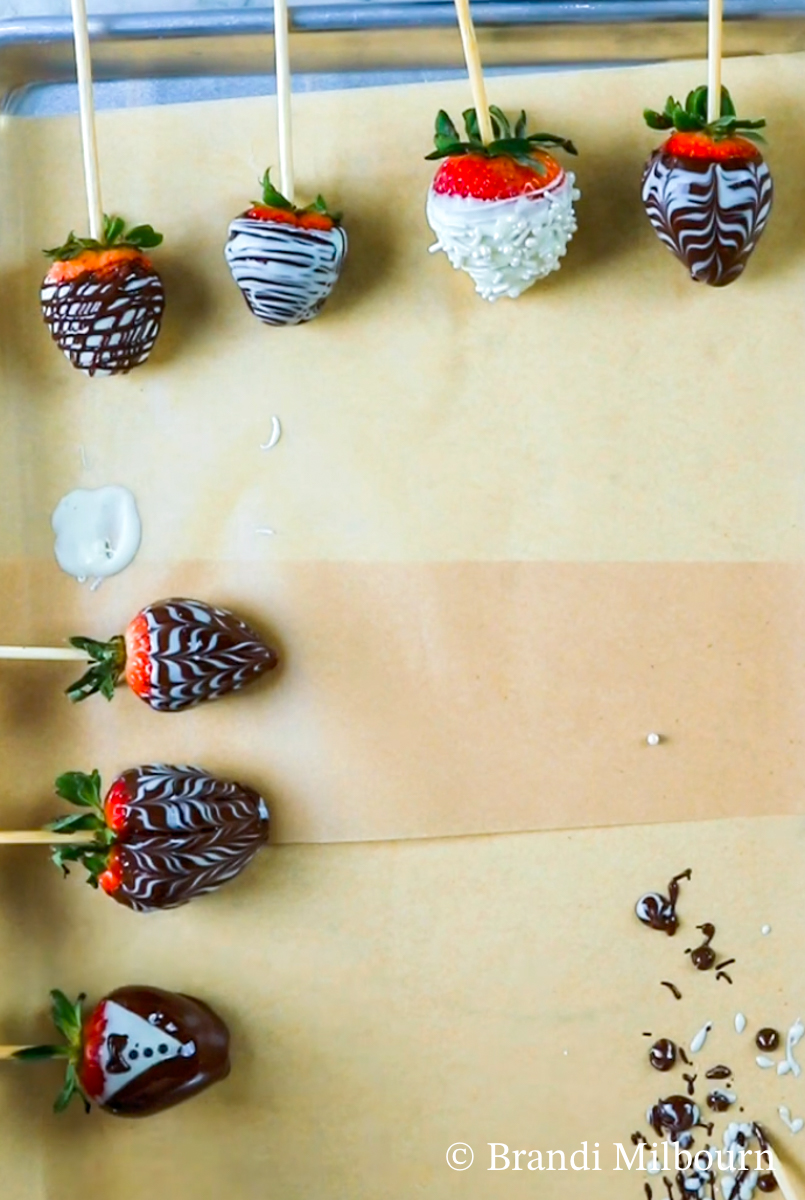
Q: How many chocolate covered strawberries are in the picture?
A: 7